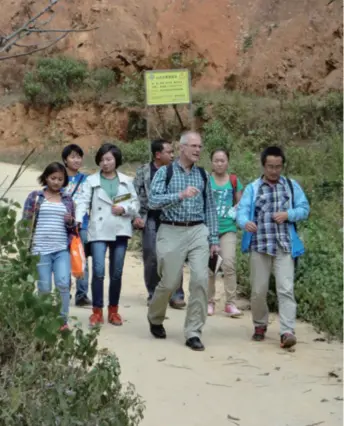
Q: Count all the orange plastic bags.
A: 1